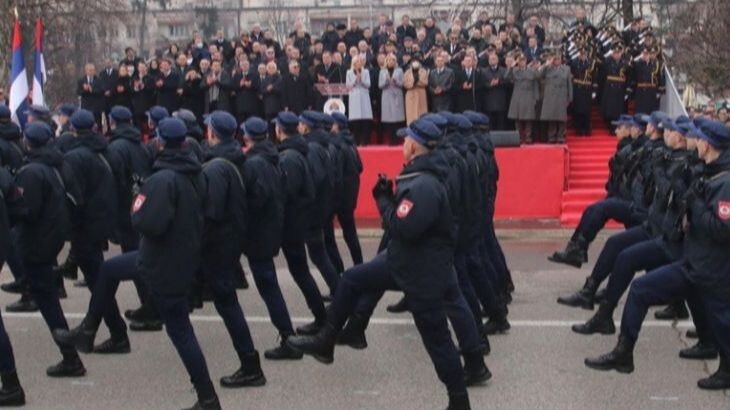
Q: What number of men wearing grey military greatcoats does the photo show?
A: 2